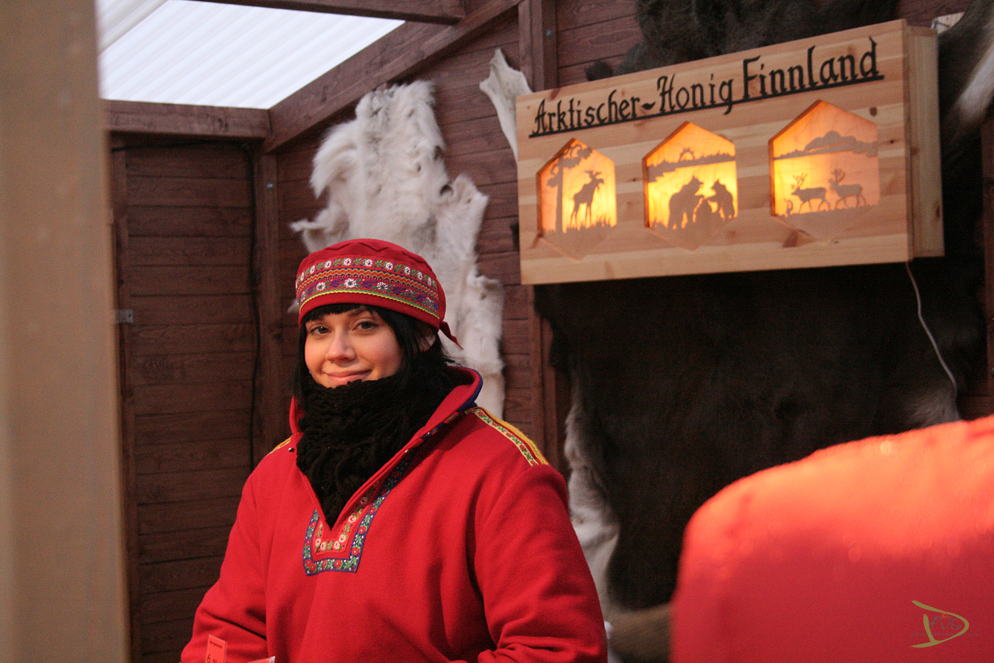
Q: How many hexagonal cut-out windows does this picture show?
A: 3